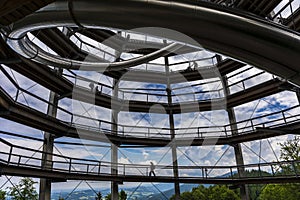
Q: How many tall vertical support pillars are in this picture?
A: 4